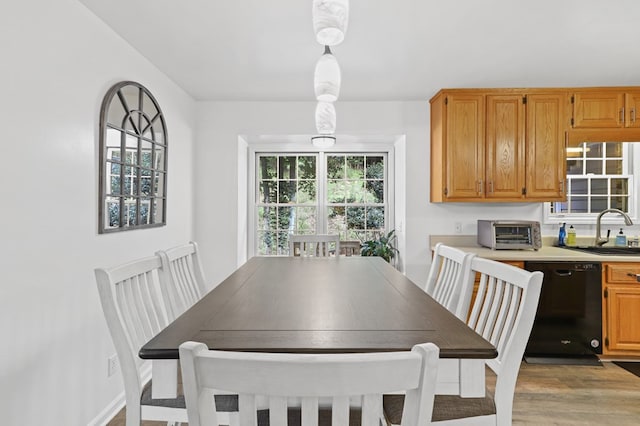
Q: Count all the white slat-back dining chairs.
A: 6